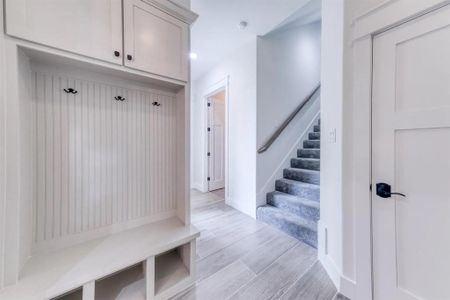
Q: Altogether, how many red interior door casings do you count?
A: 0